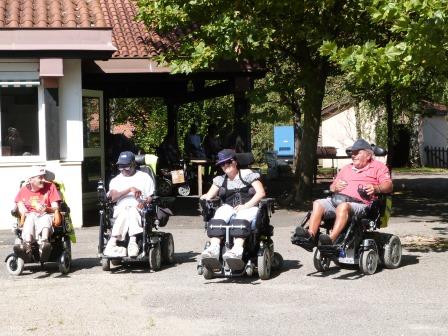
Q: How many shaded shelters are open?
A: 1